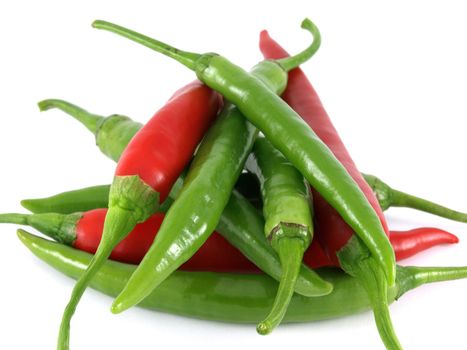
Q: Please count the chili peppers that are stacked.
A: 9